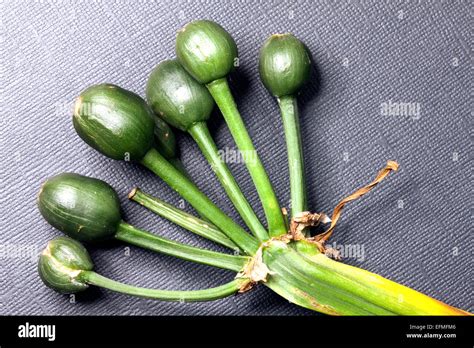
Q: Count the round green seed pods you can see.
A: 7